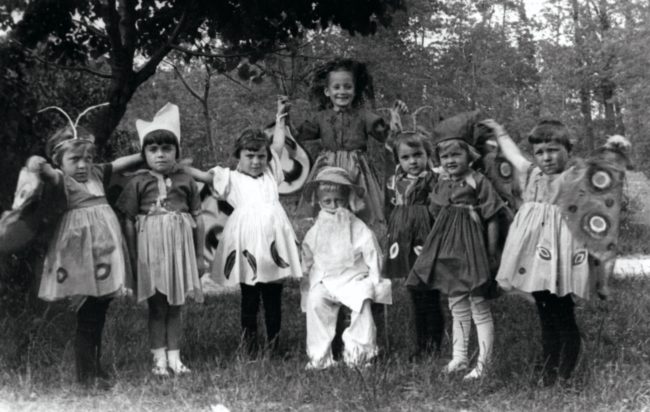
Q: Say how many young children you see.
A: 8